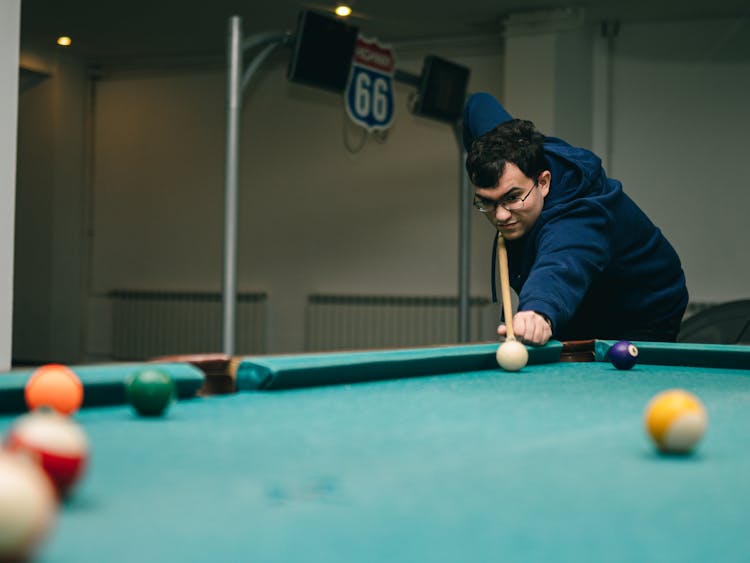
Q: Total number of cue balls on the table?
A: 1